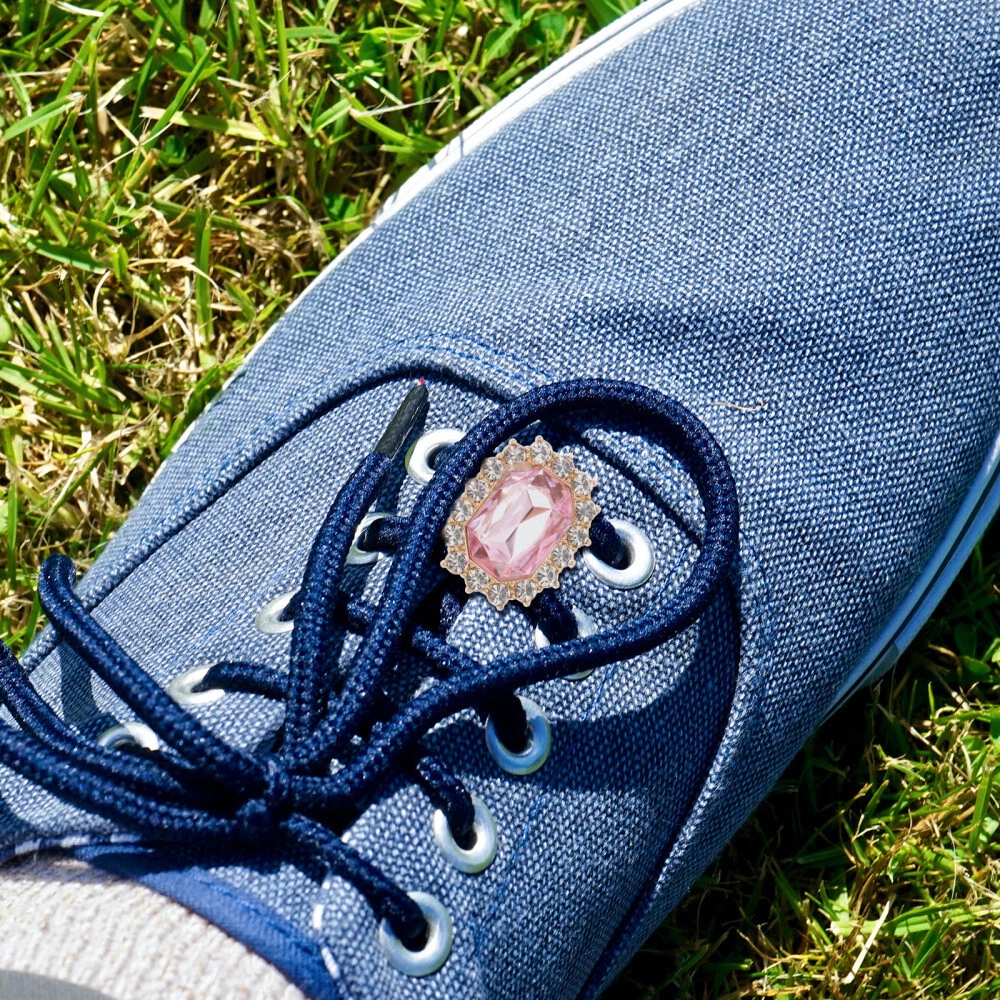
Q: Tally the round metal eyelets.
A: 10